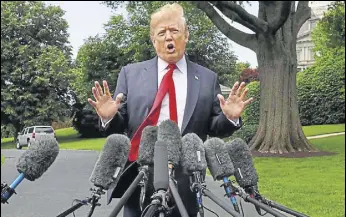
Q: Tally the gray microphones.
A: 8